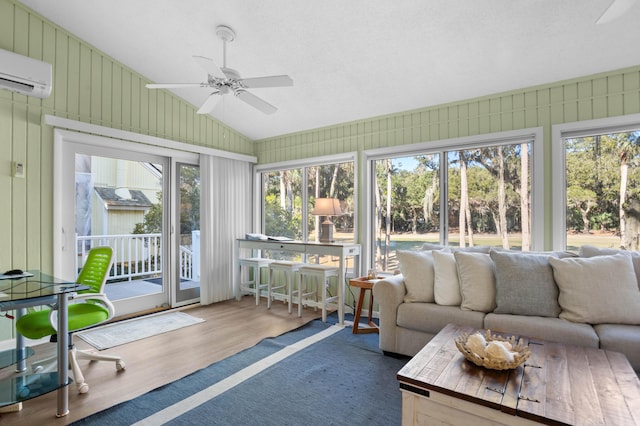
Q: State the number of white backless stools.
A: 3